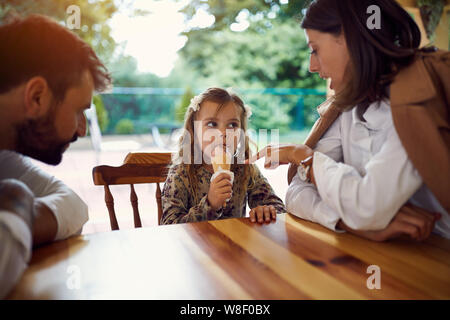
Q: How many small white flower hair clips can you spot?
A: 2